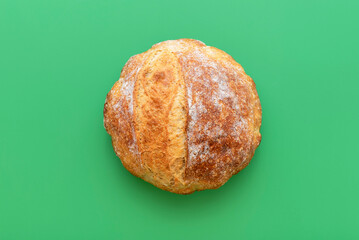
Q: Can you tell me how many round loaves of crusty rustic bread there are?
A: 1